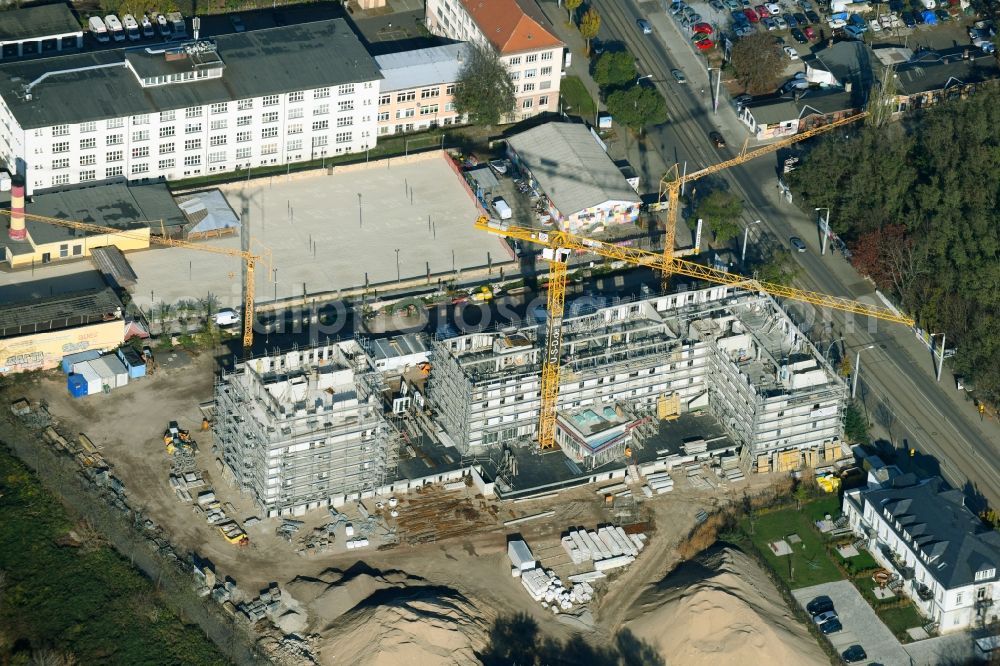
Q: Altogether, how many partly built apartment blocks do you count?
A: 2